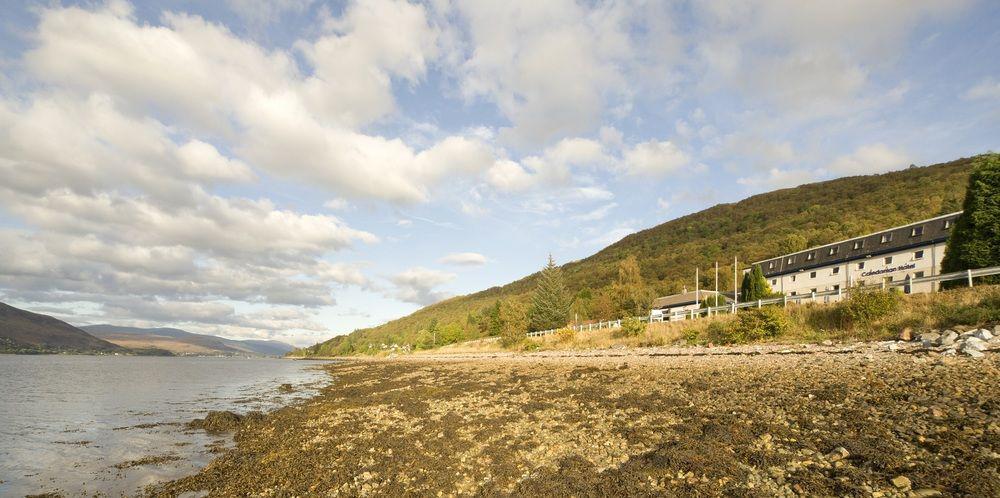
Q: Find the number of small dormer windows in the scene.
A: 8